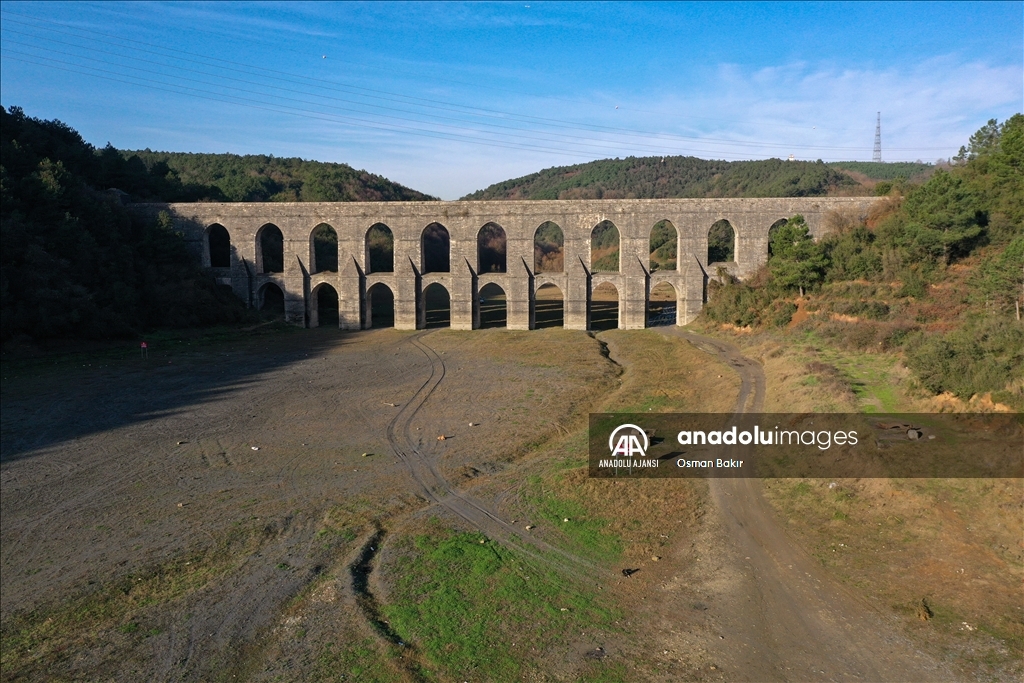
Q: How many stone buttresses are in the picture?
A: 9